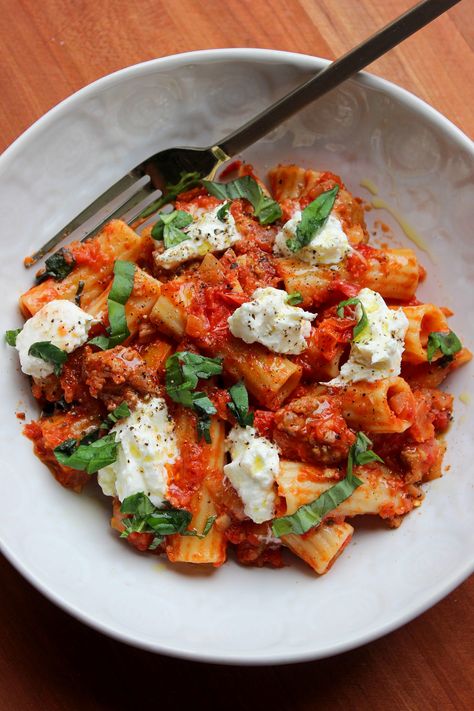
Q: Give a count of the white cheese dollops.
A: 7